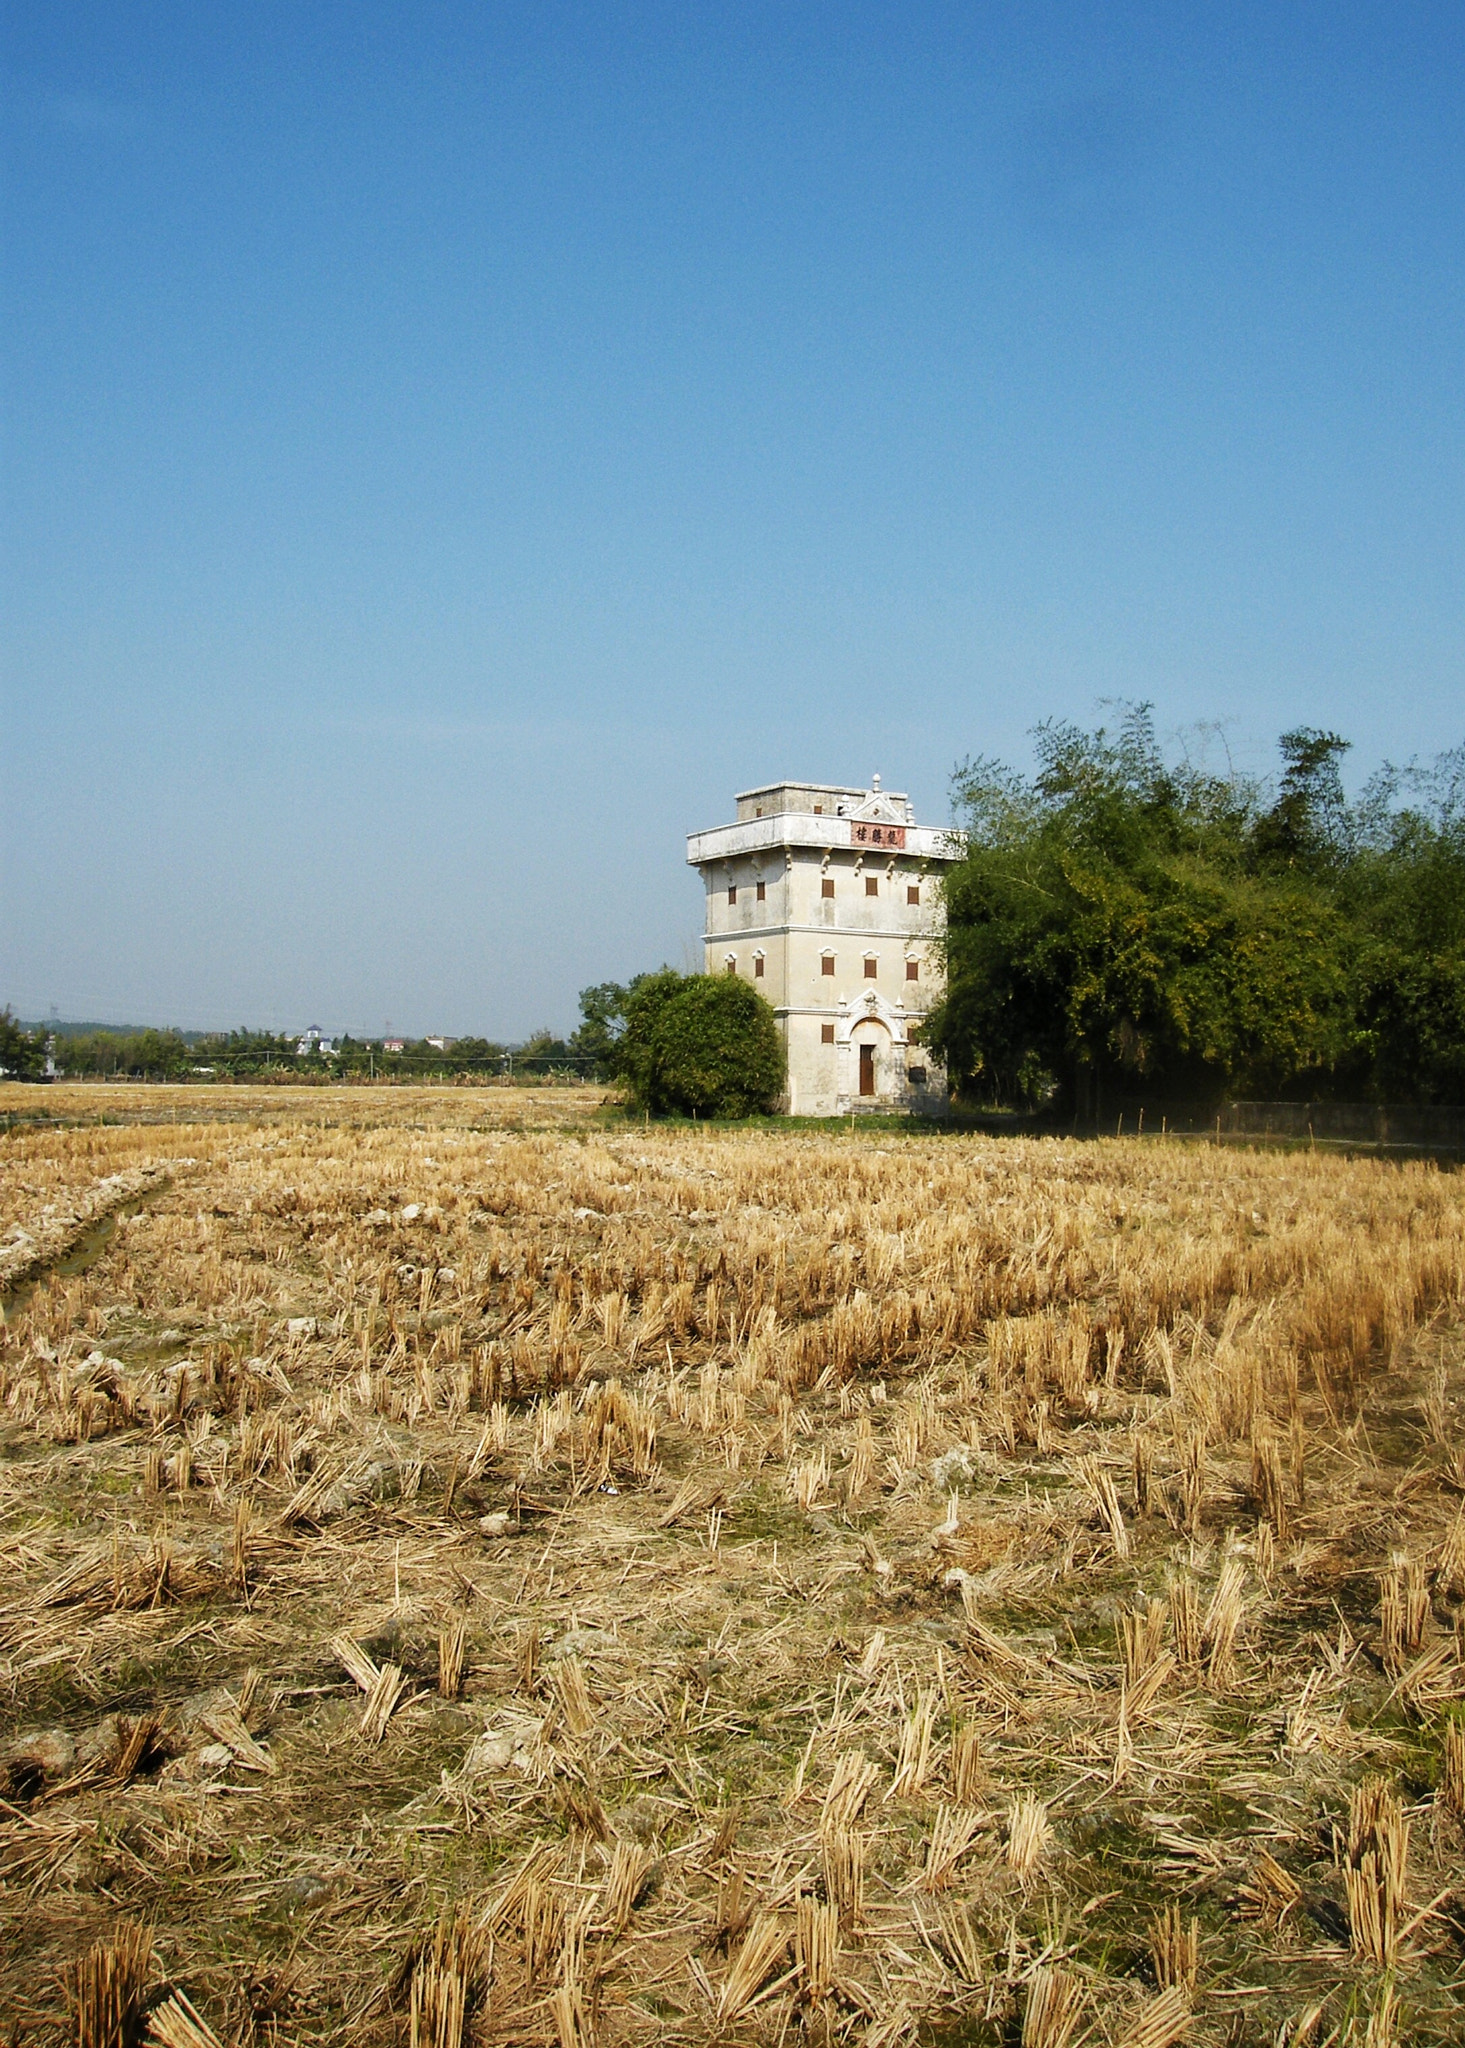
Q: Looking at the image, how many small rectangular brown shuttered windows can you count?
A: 14